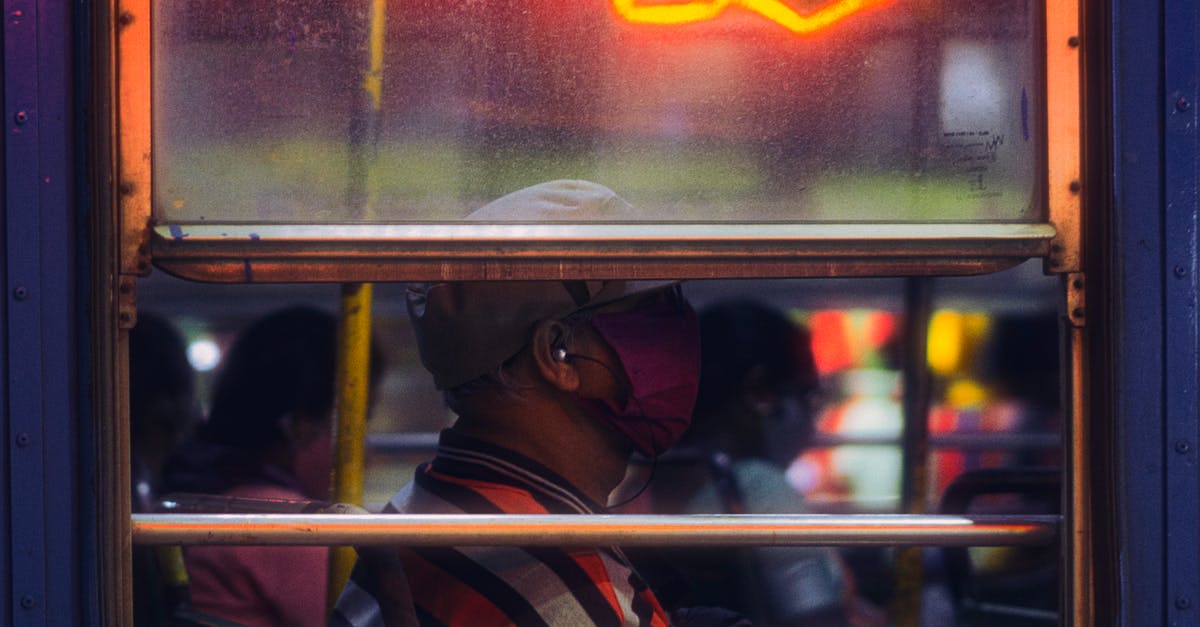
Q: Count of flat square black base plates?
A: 0